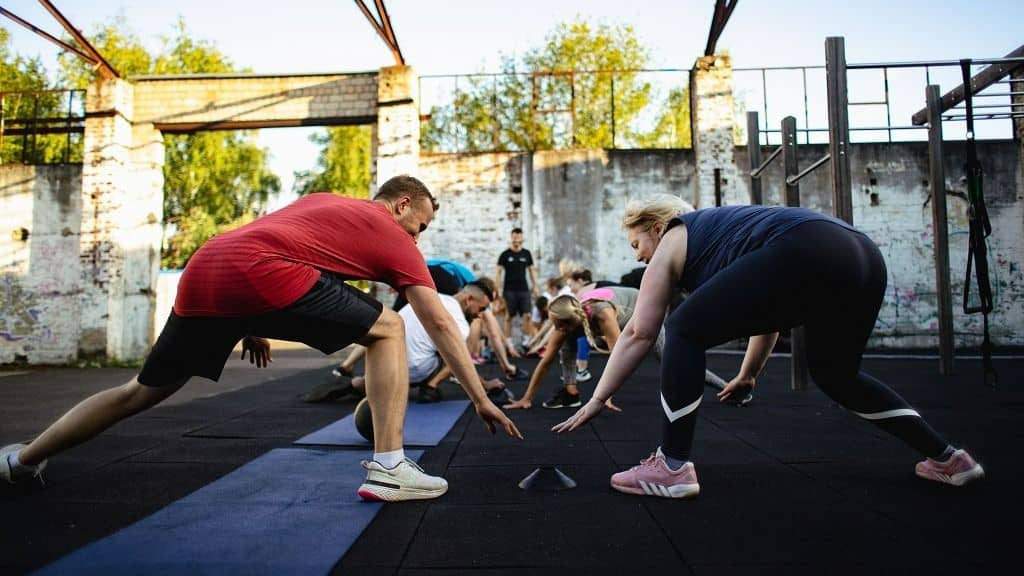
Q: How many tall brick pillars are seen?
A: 3